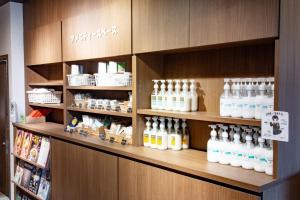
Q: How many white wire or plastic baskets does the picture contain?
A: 3